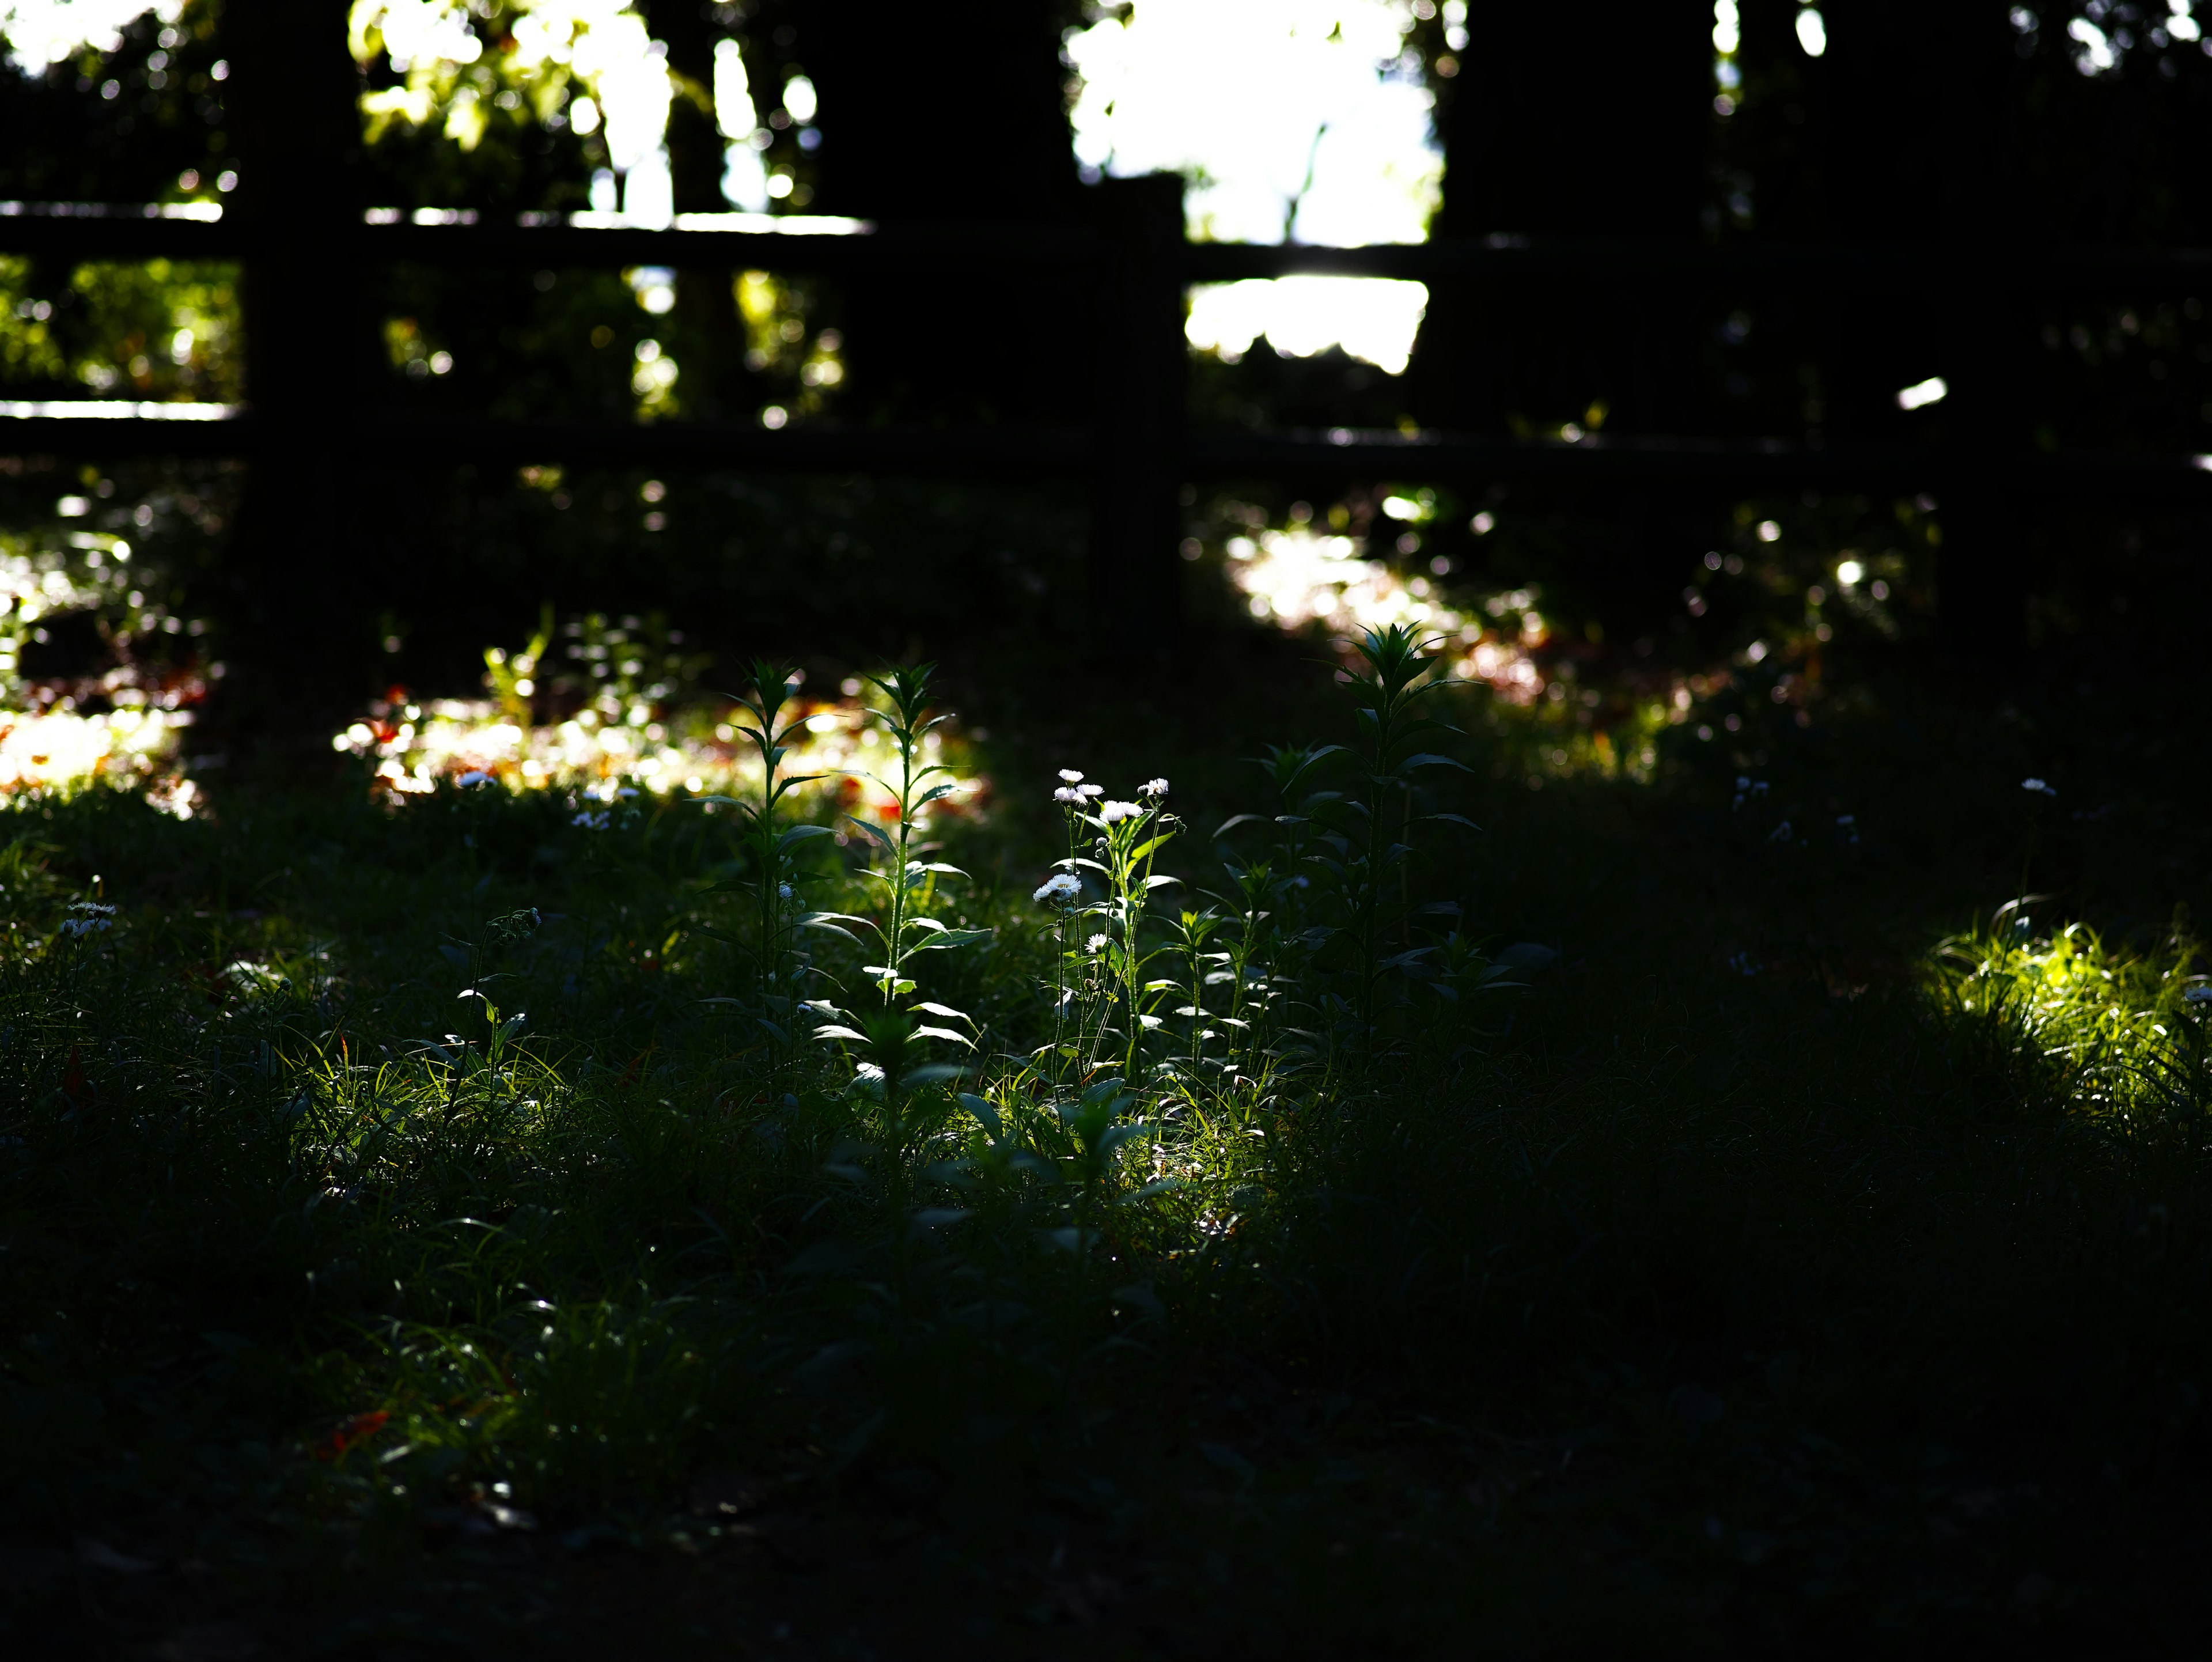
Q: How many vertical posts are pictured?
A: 3